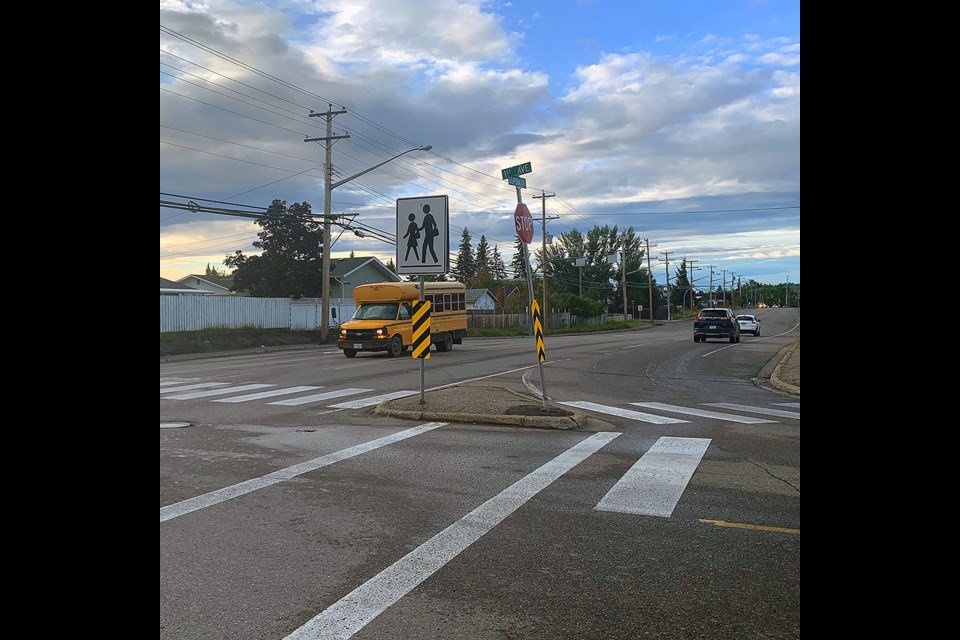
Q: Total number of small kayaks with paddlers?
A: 0